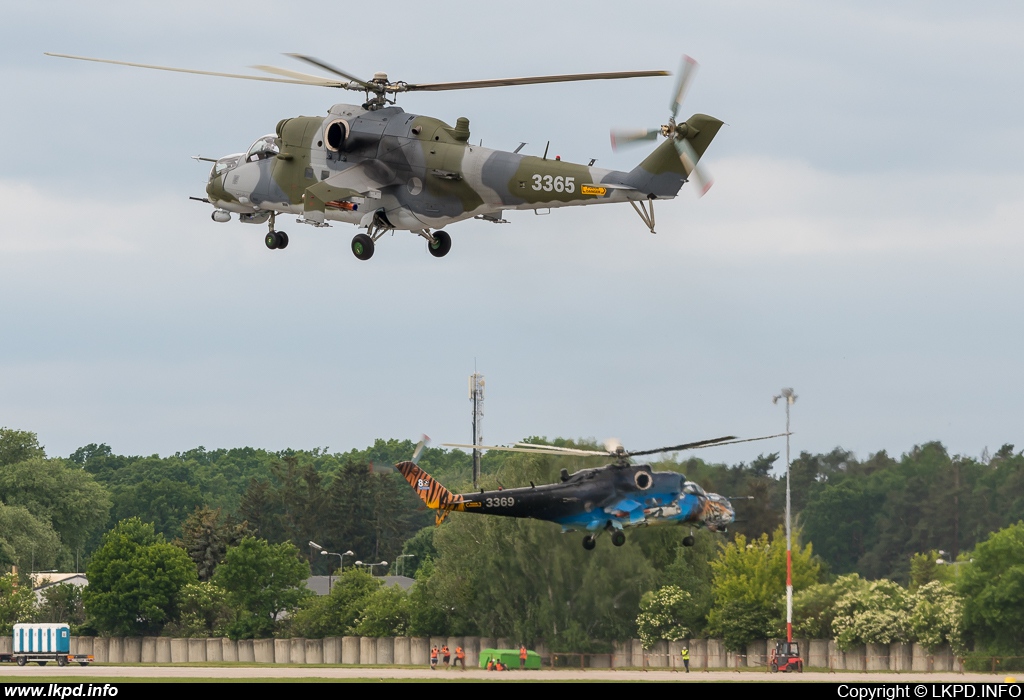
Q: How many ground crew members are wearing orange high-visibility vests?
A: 6